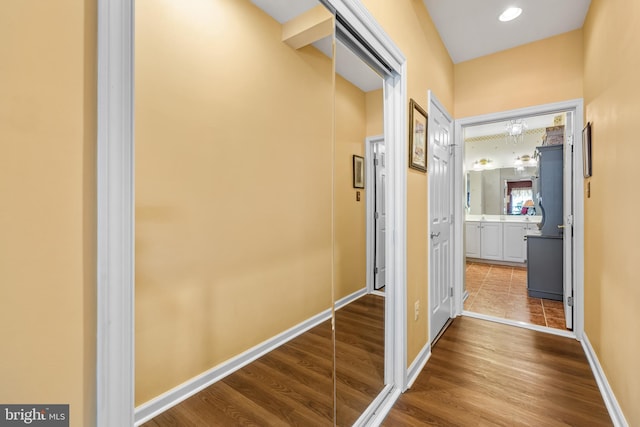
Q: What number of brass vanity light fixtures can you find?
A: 2